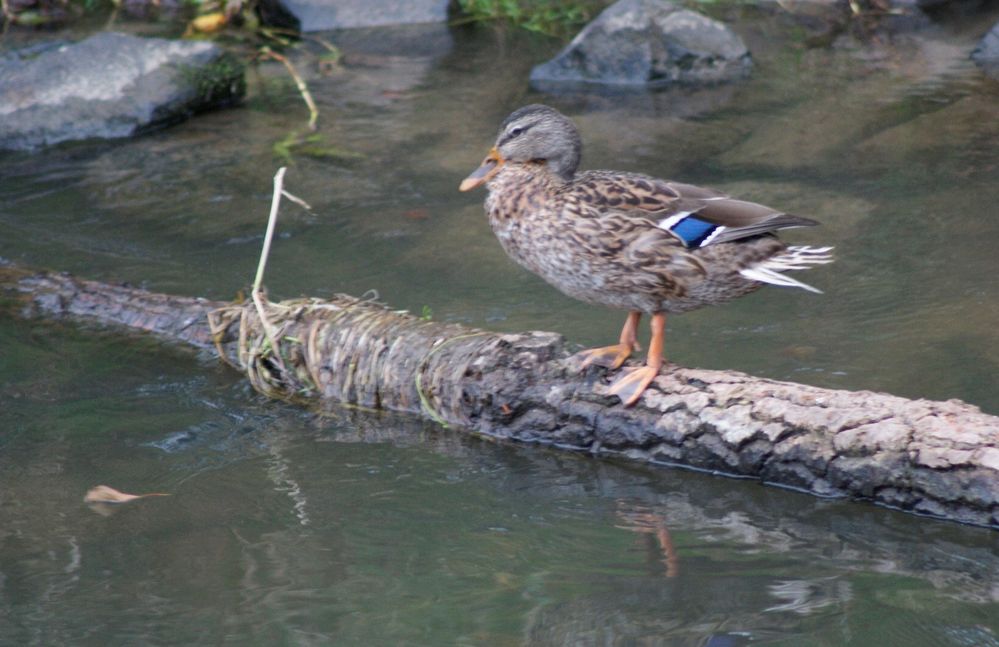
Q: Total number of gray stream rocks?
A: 4